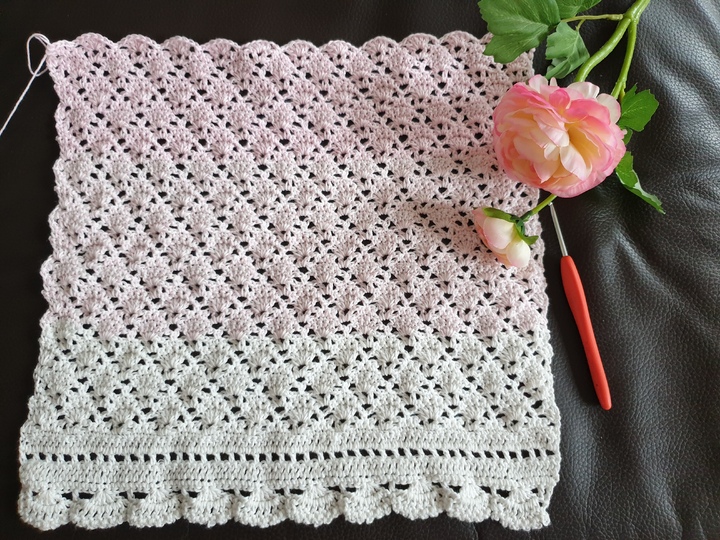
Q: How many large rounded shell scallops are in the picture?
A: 10